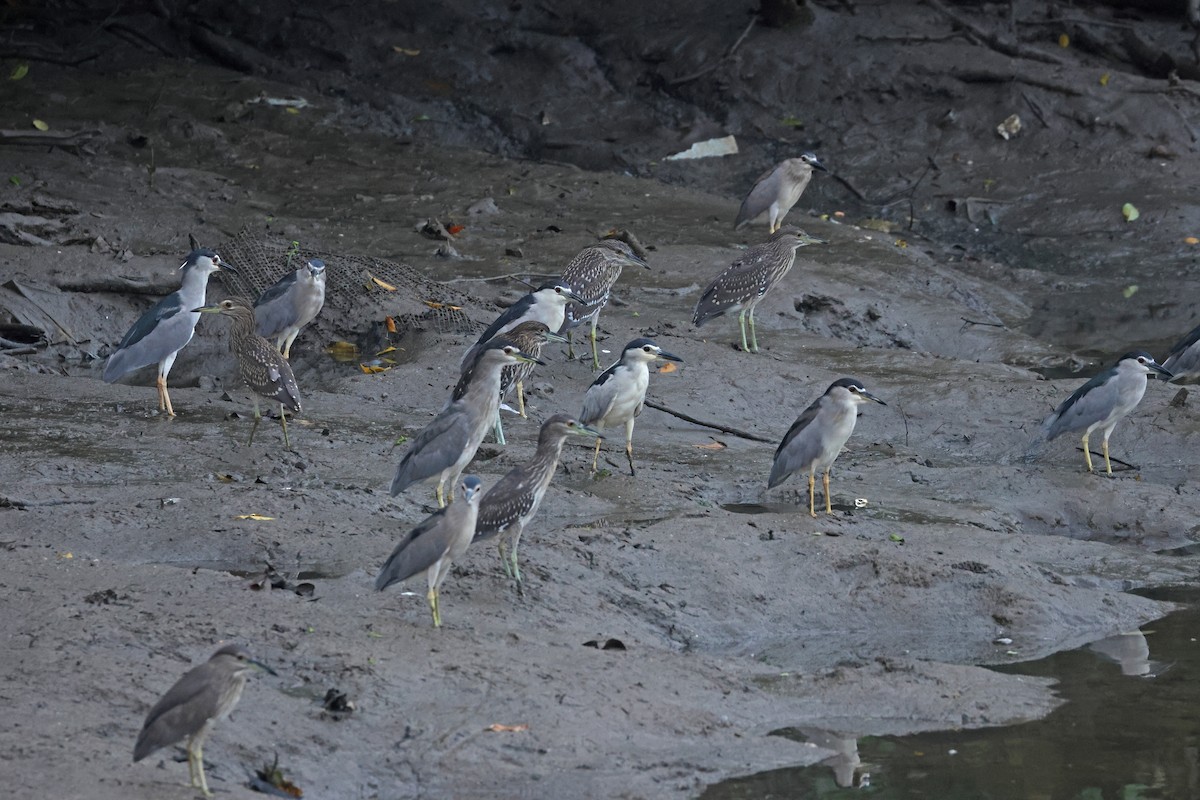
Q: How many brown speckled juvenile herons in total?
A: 5